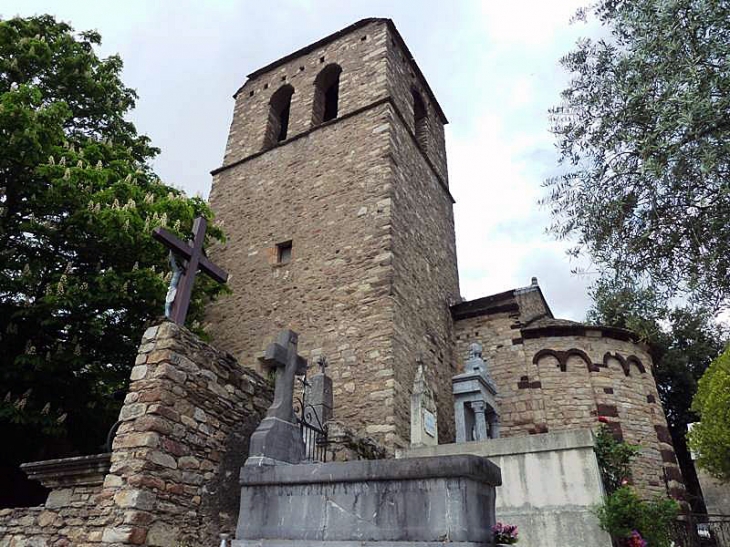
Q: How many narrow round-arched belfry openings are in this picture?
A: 3